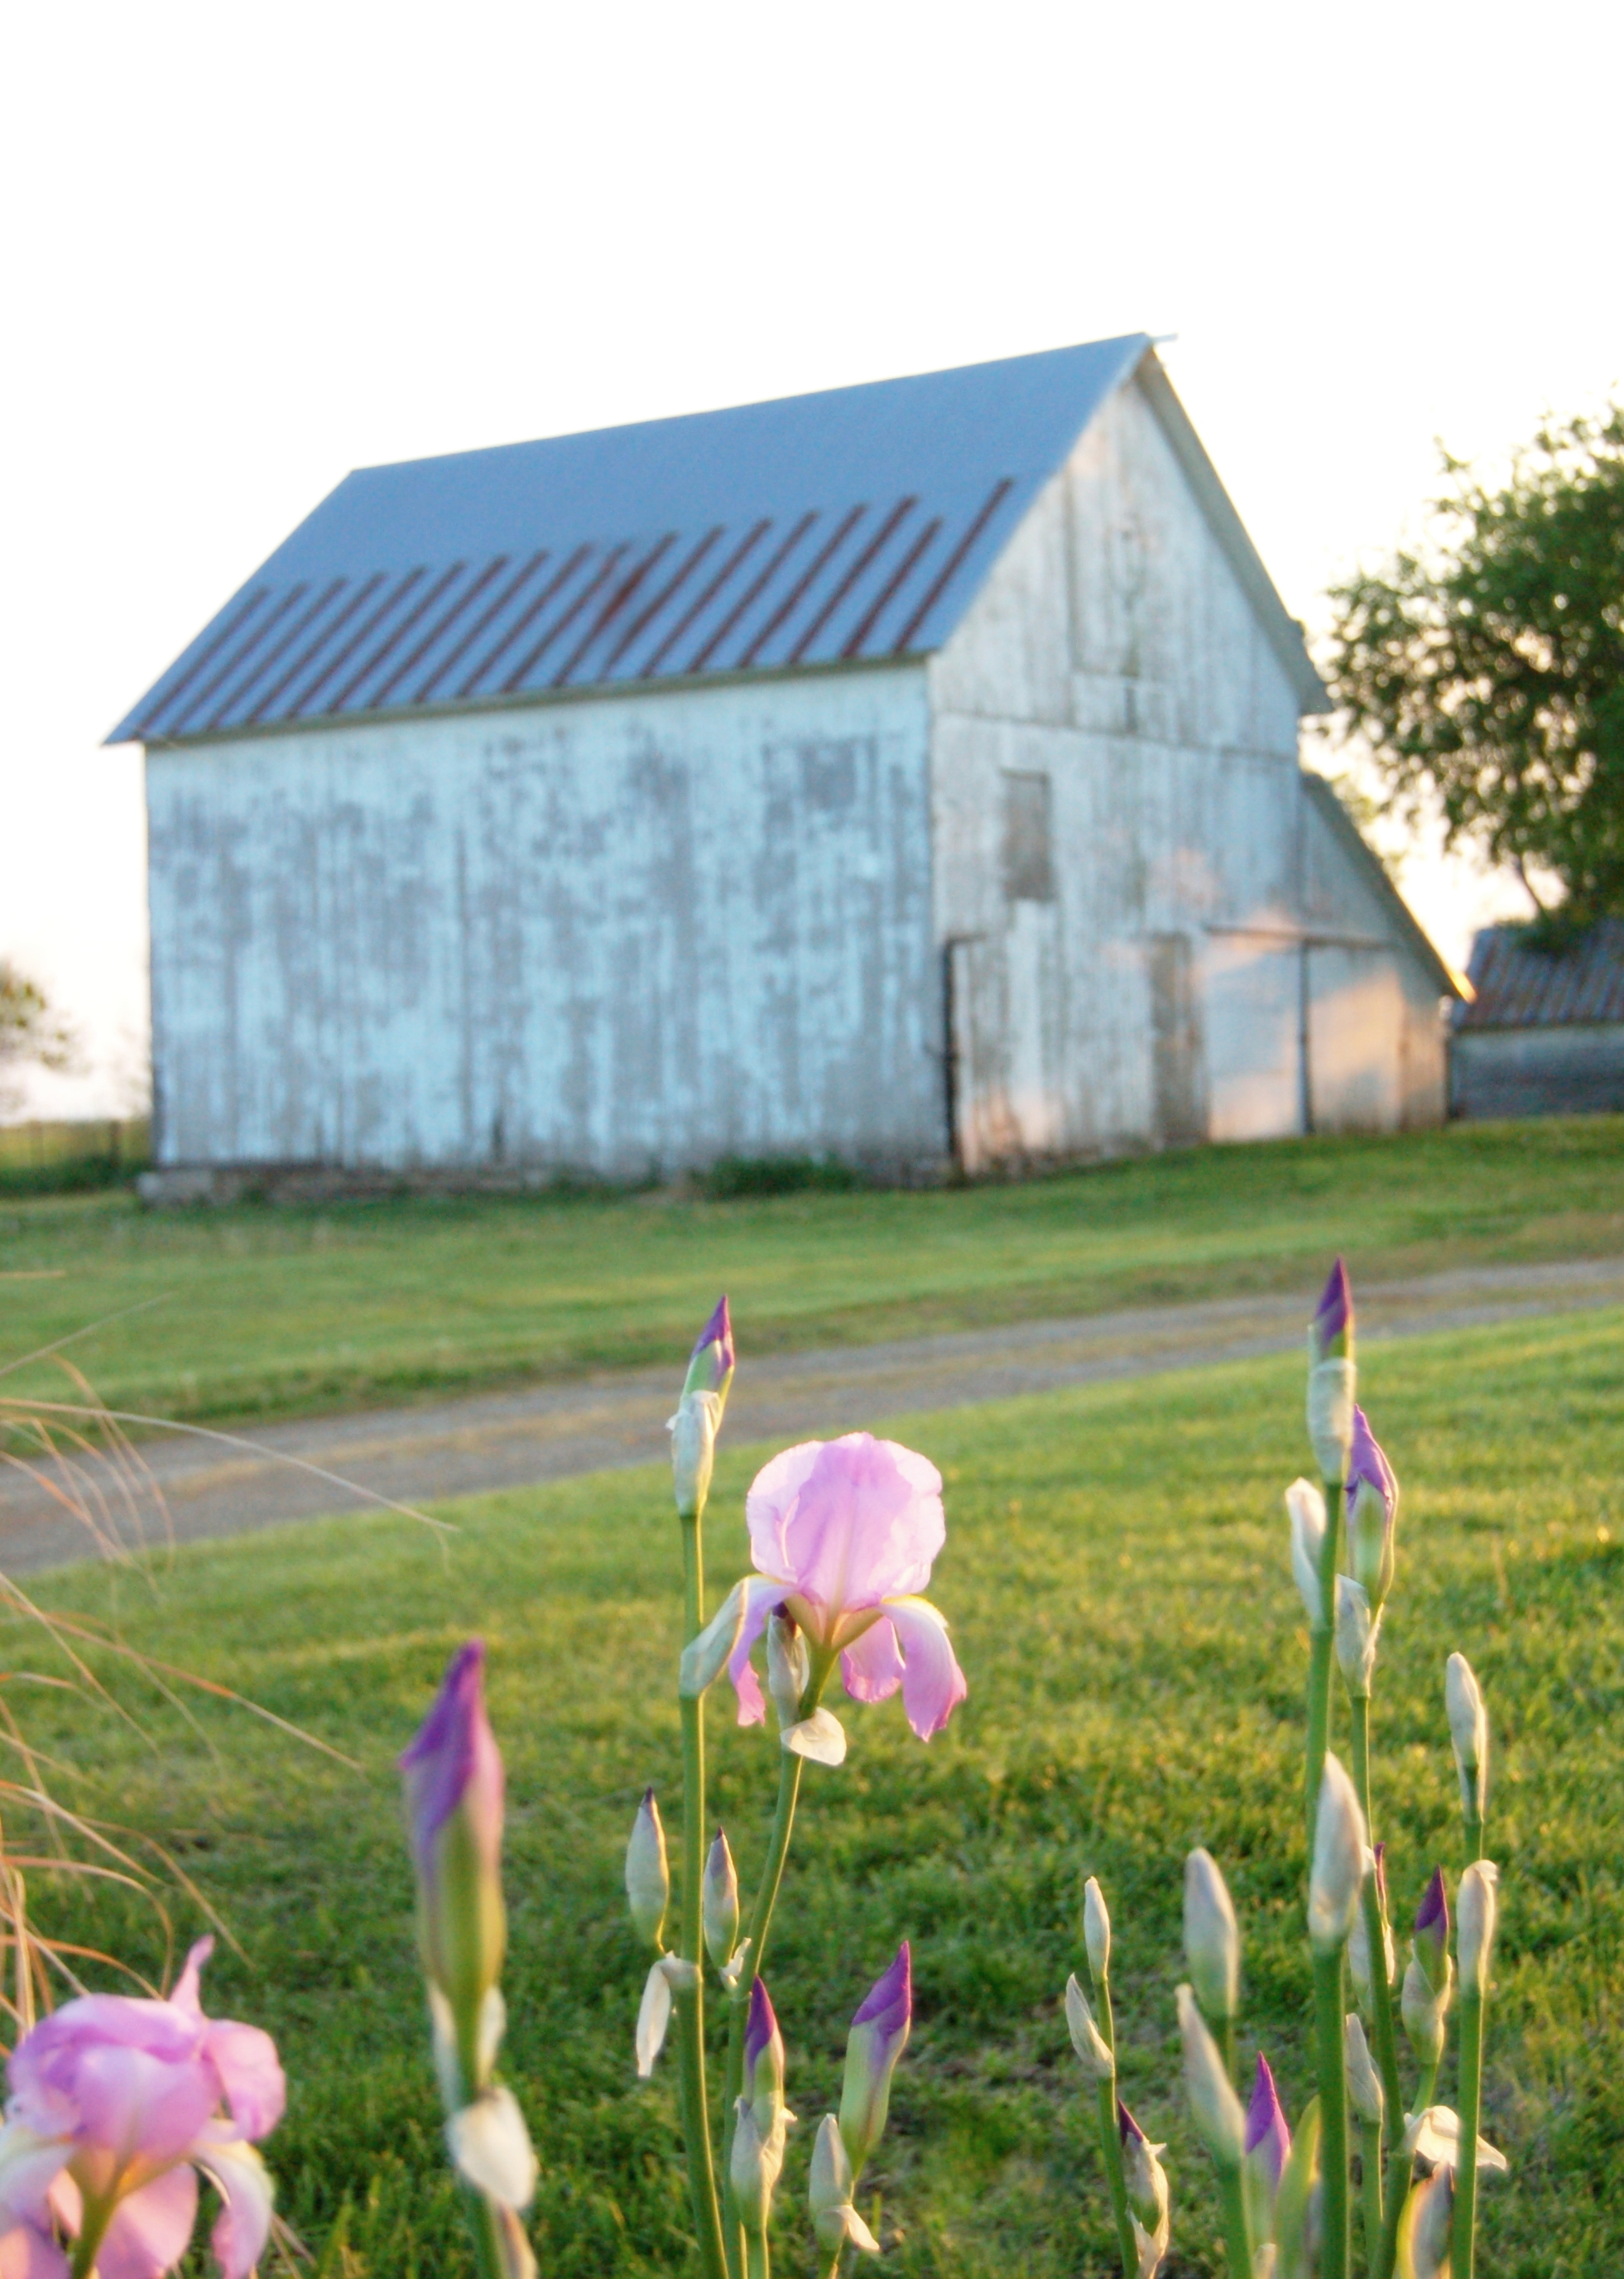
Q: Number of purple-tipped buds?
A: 12